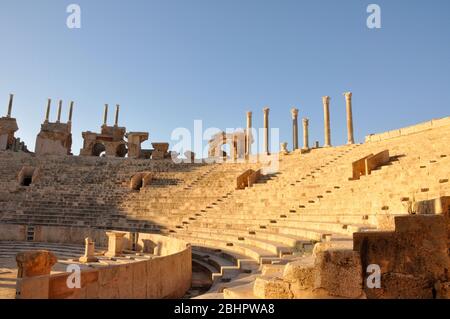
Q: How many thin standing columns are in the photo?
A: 12